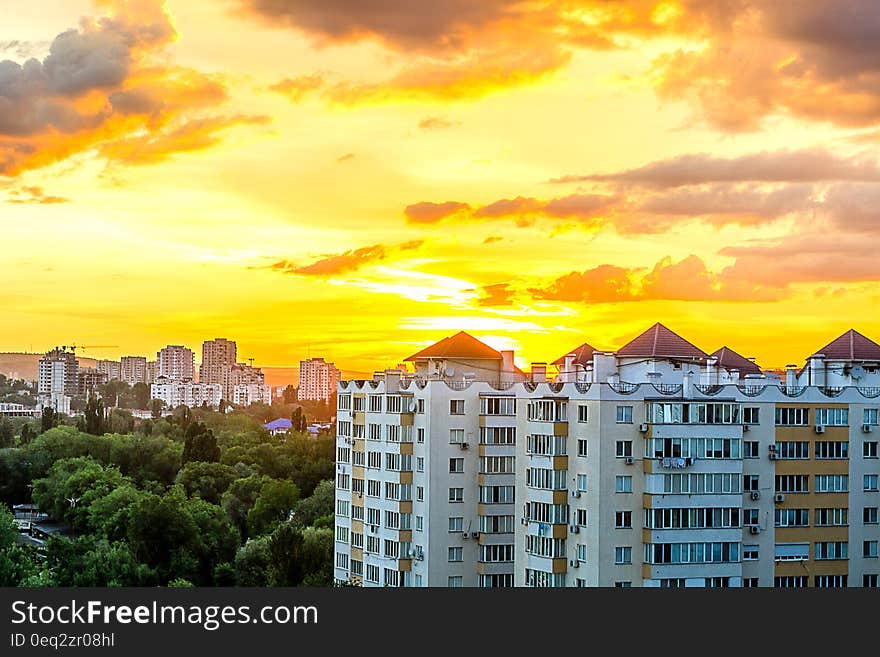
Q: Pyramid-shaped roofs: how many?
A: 5